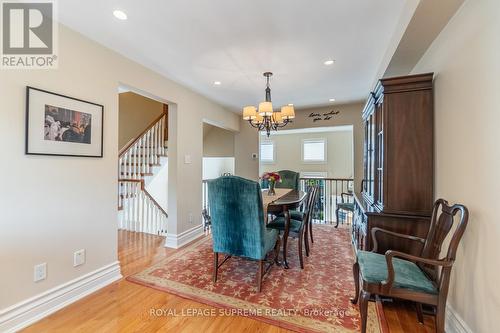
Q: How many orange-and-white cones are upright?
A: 0